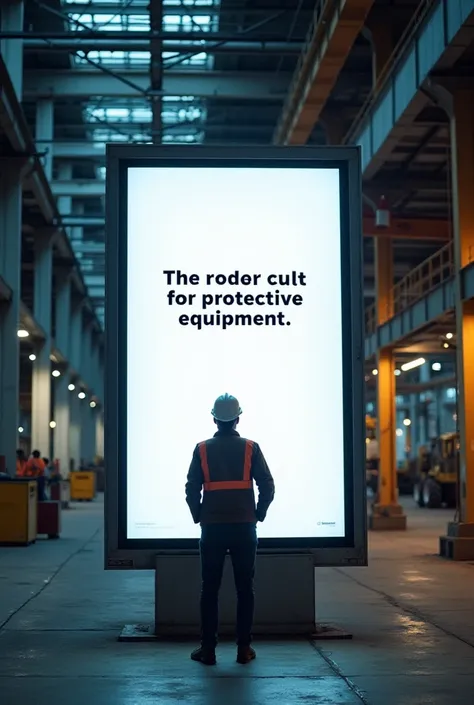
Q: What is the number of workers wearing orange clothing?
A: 3